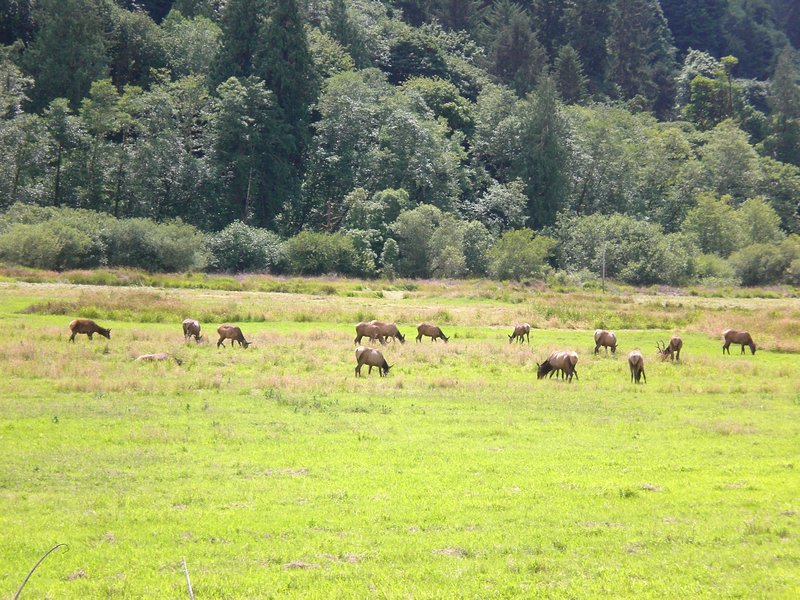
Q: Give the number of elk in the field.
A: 15